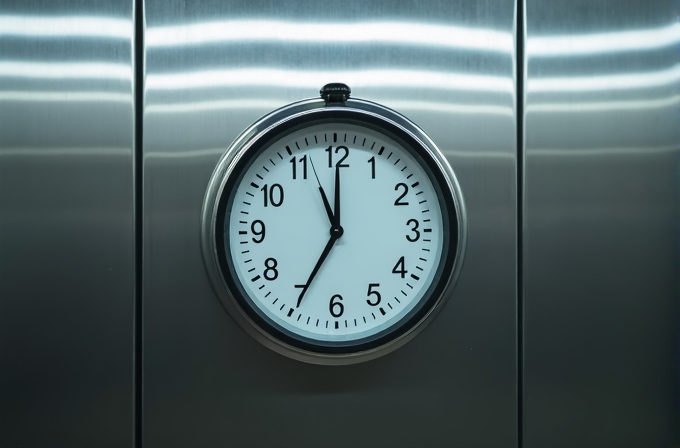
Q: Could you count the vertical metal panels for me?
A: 3